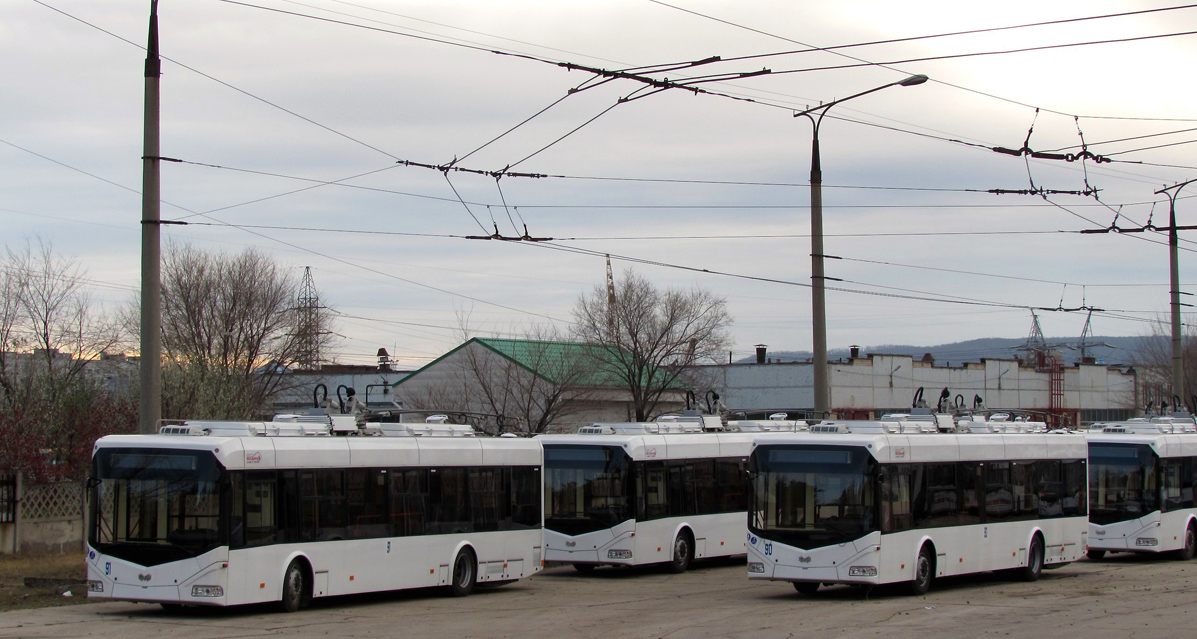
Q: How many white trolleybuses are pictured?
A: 4